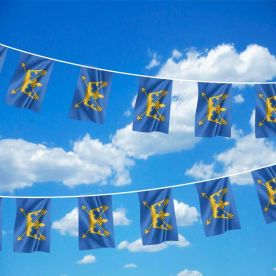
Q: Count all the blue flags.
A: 12